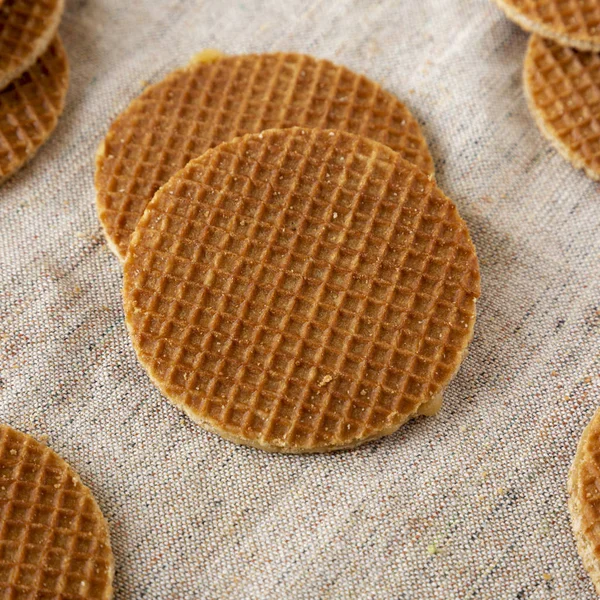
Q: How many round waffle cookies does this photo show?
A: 8